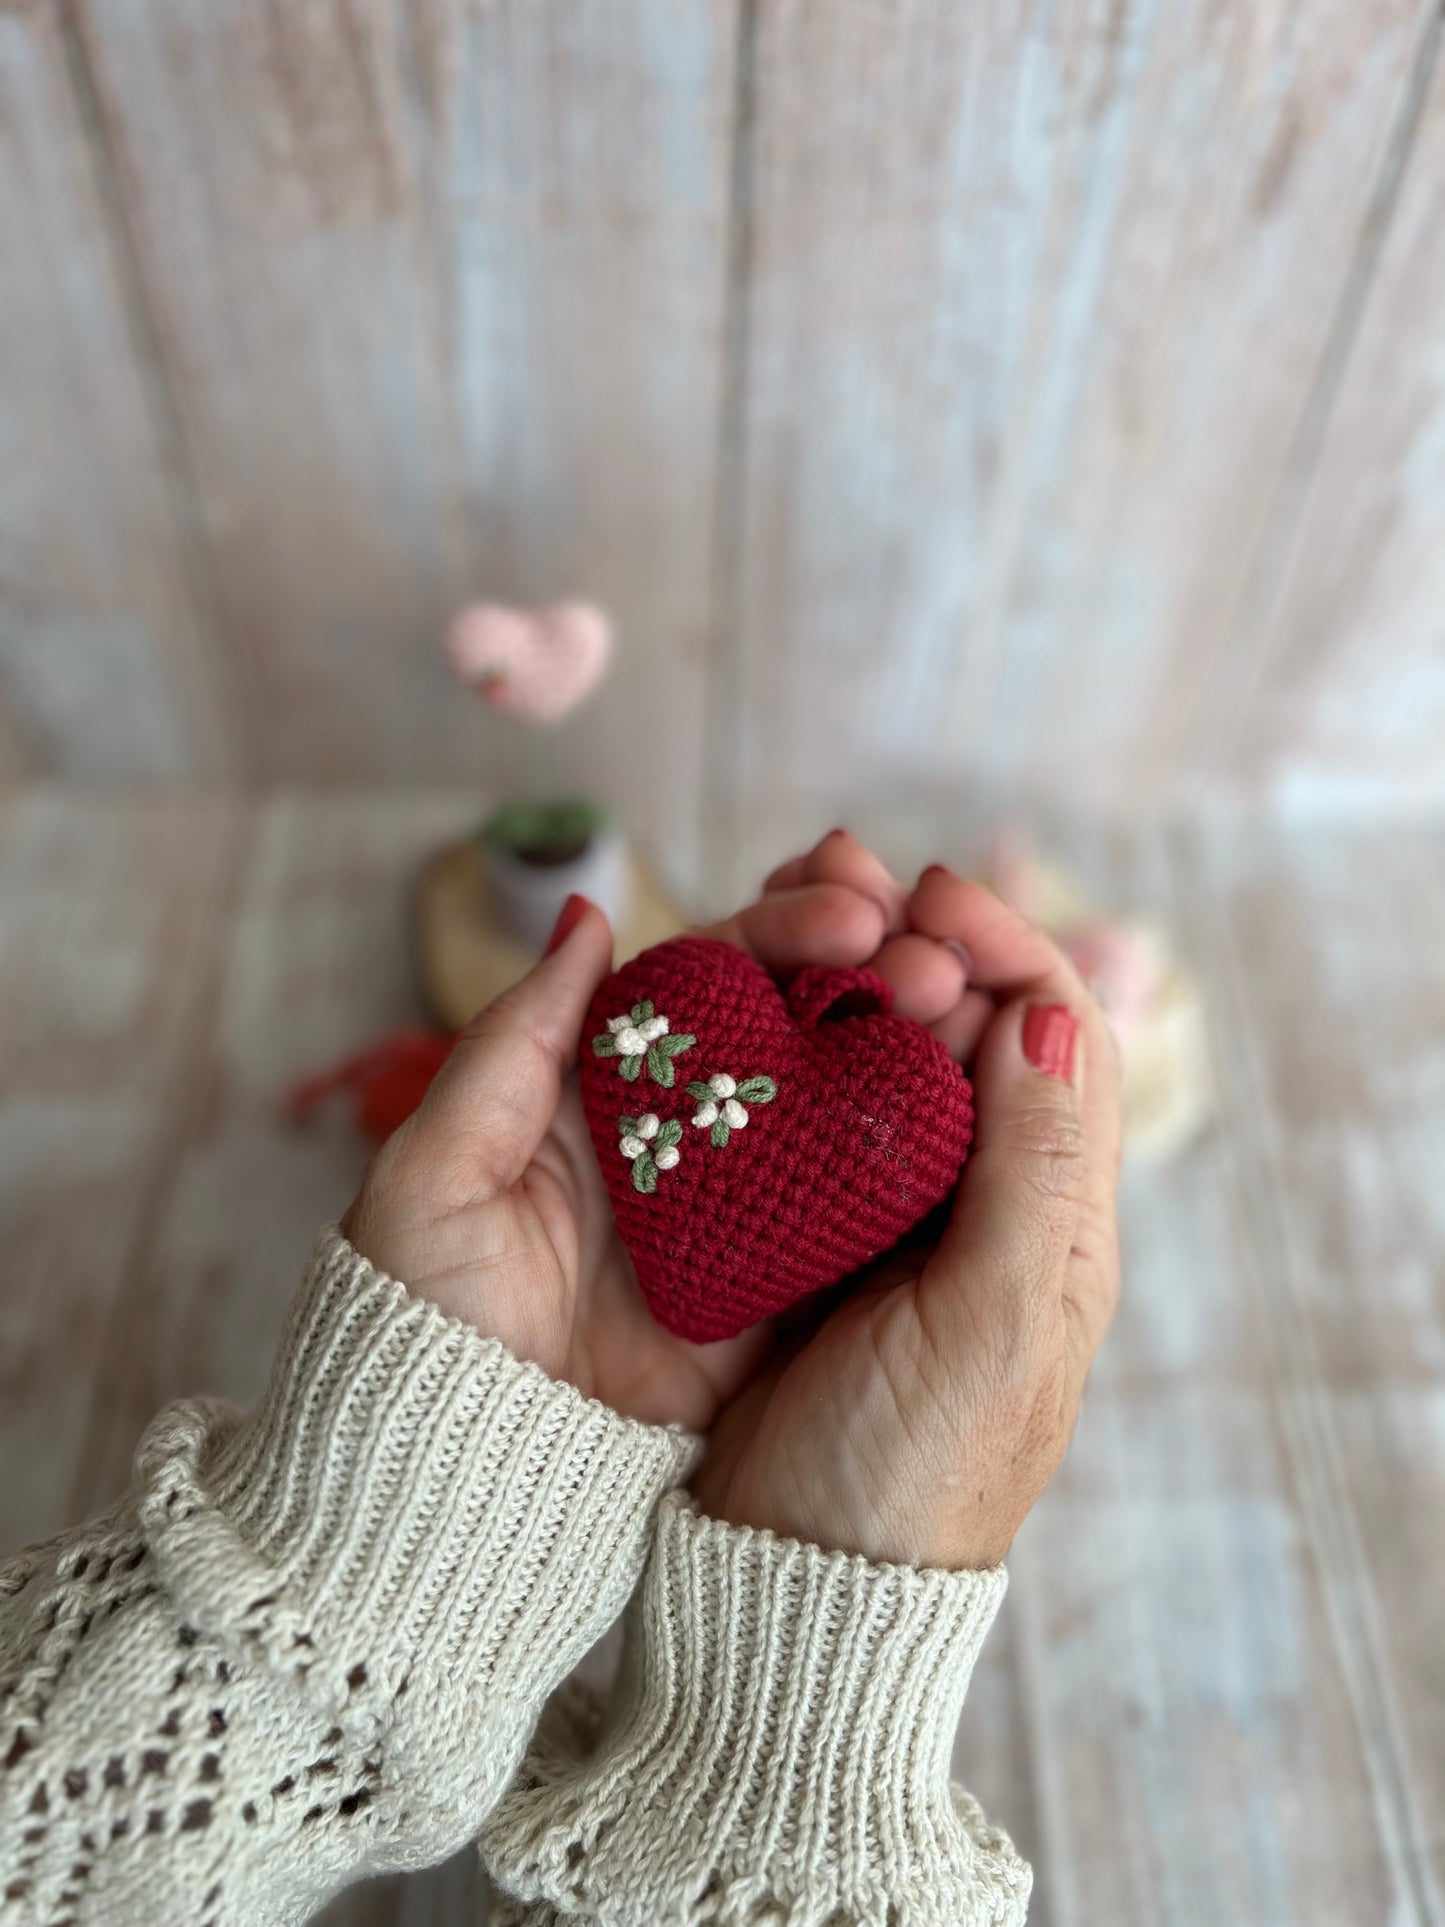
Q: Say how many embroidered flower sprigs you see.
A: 3